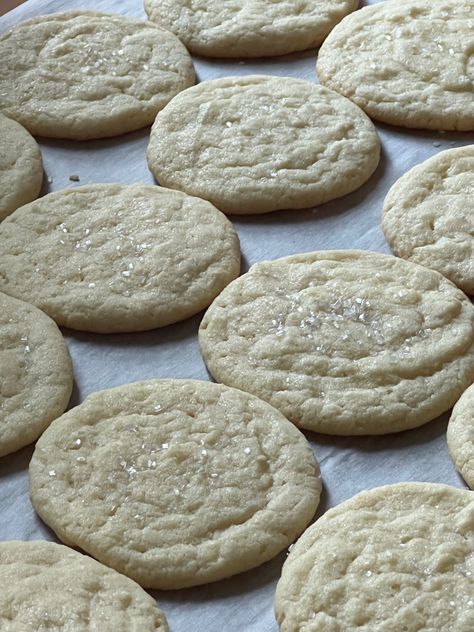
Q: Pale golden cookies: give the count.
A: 13